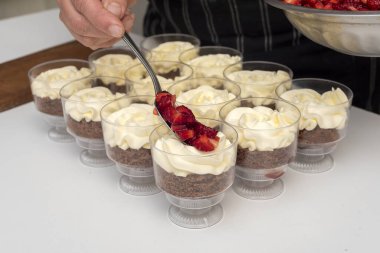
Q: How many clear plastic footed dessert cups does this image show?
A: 12